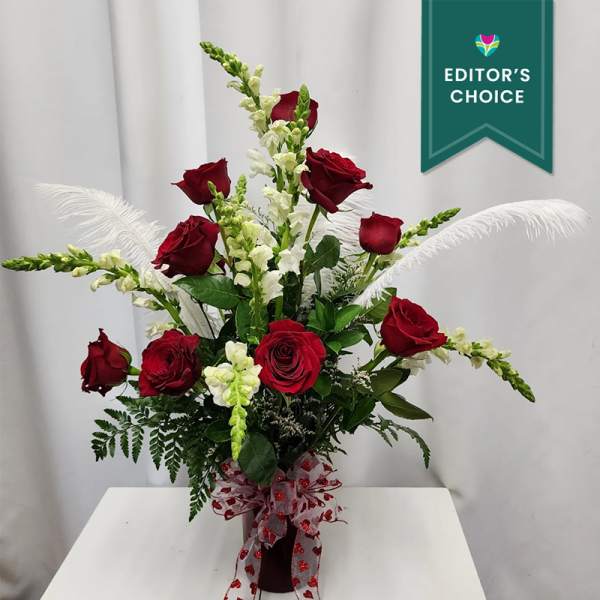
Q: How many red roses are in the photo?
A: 9